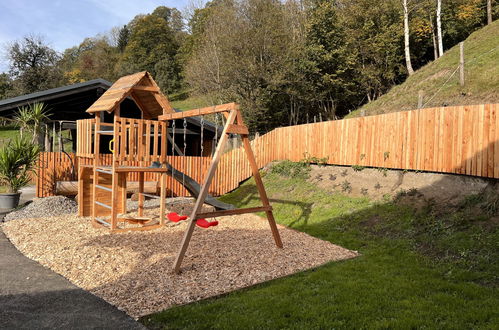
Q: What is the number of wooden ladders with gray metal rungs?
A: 1